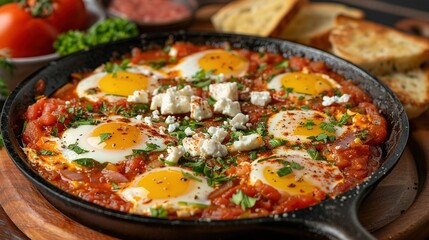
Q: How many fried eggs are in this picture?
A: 7